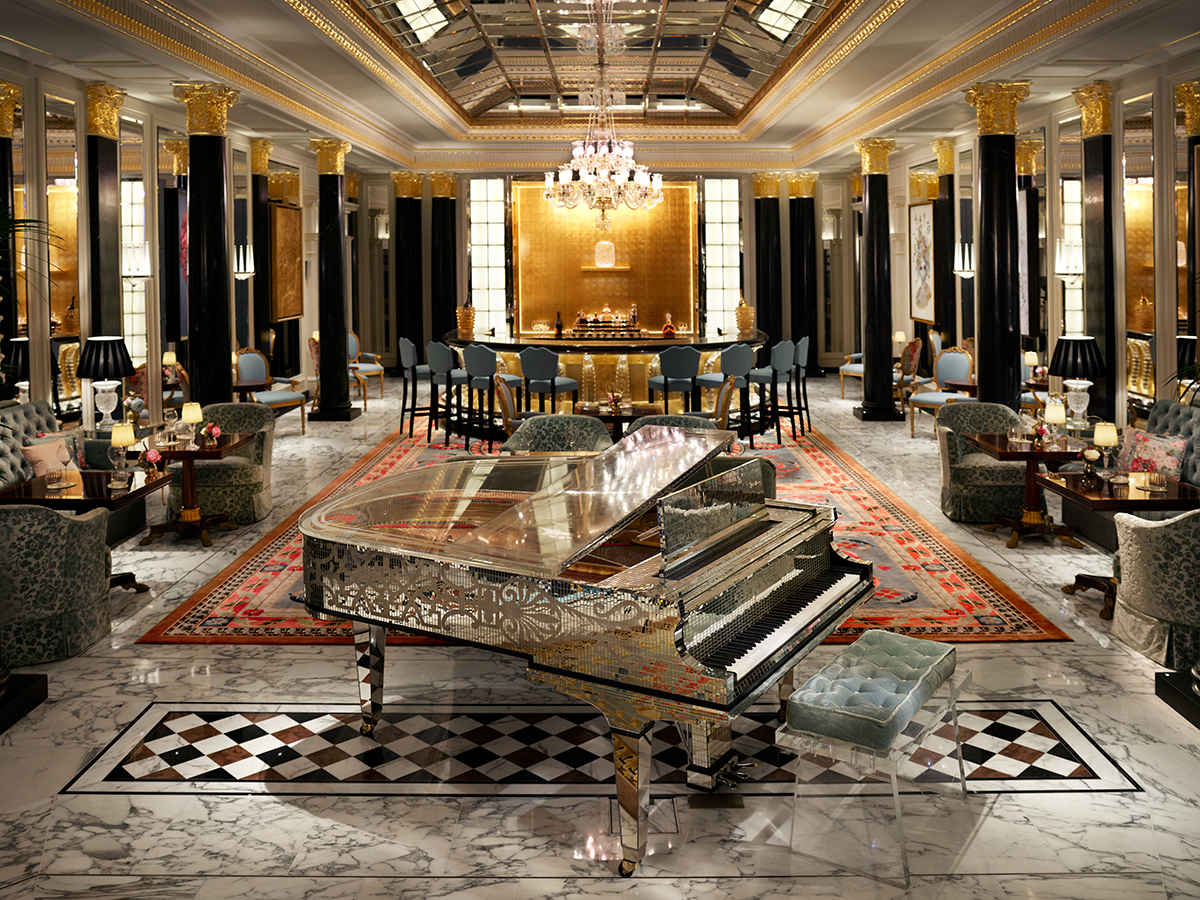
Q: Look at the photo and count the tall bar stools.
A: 8